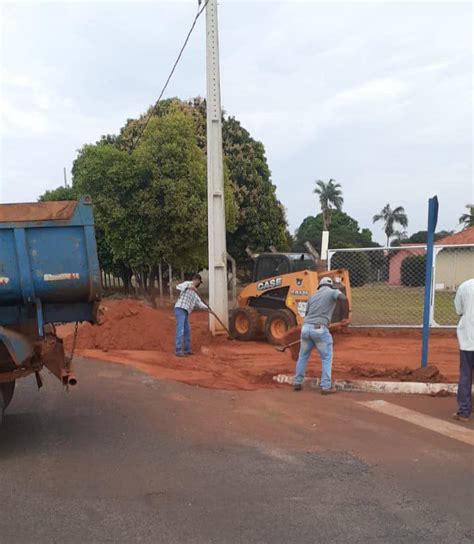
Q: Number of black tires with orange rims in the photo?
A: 2